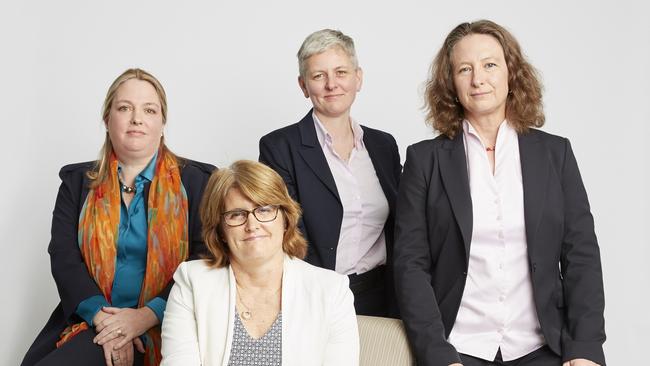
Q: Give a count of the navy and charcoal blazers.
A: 3